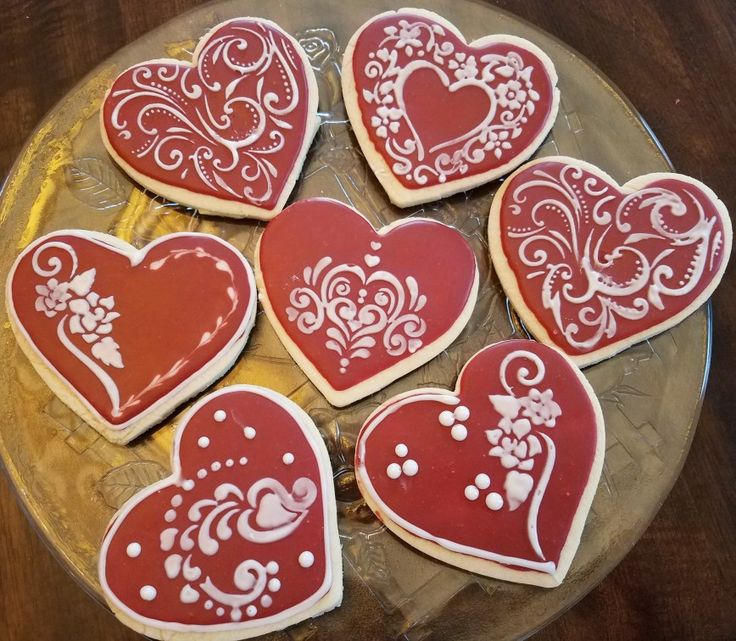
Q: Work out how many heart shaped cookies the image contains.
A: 7